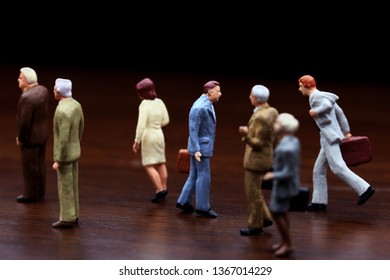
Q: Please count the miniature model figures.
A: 7